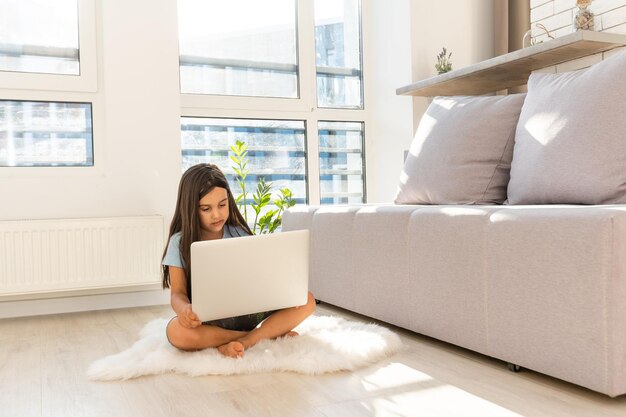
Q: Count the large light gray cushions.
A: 2